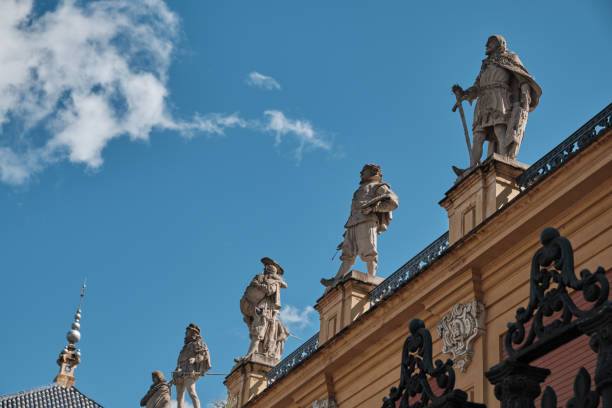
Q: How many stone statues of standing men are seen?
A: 5